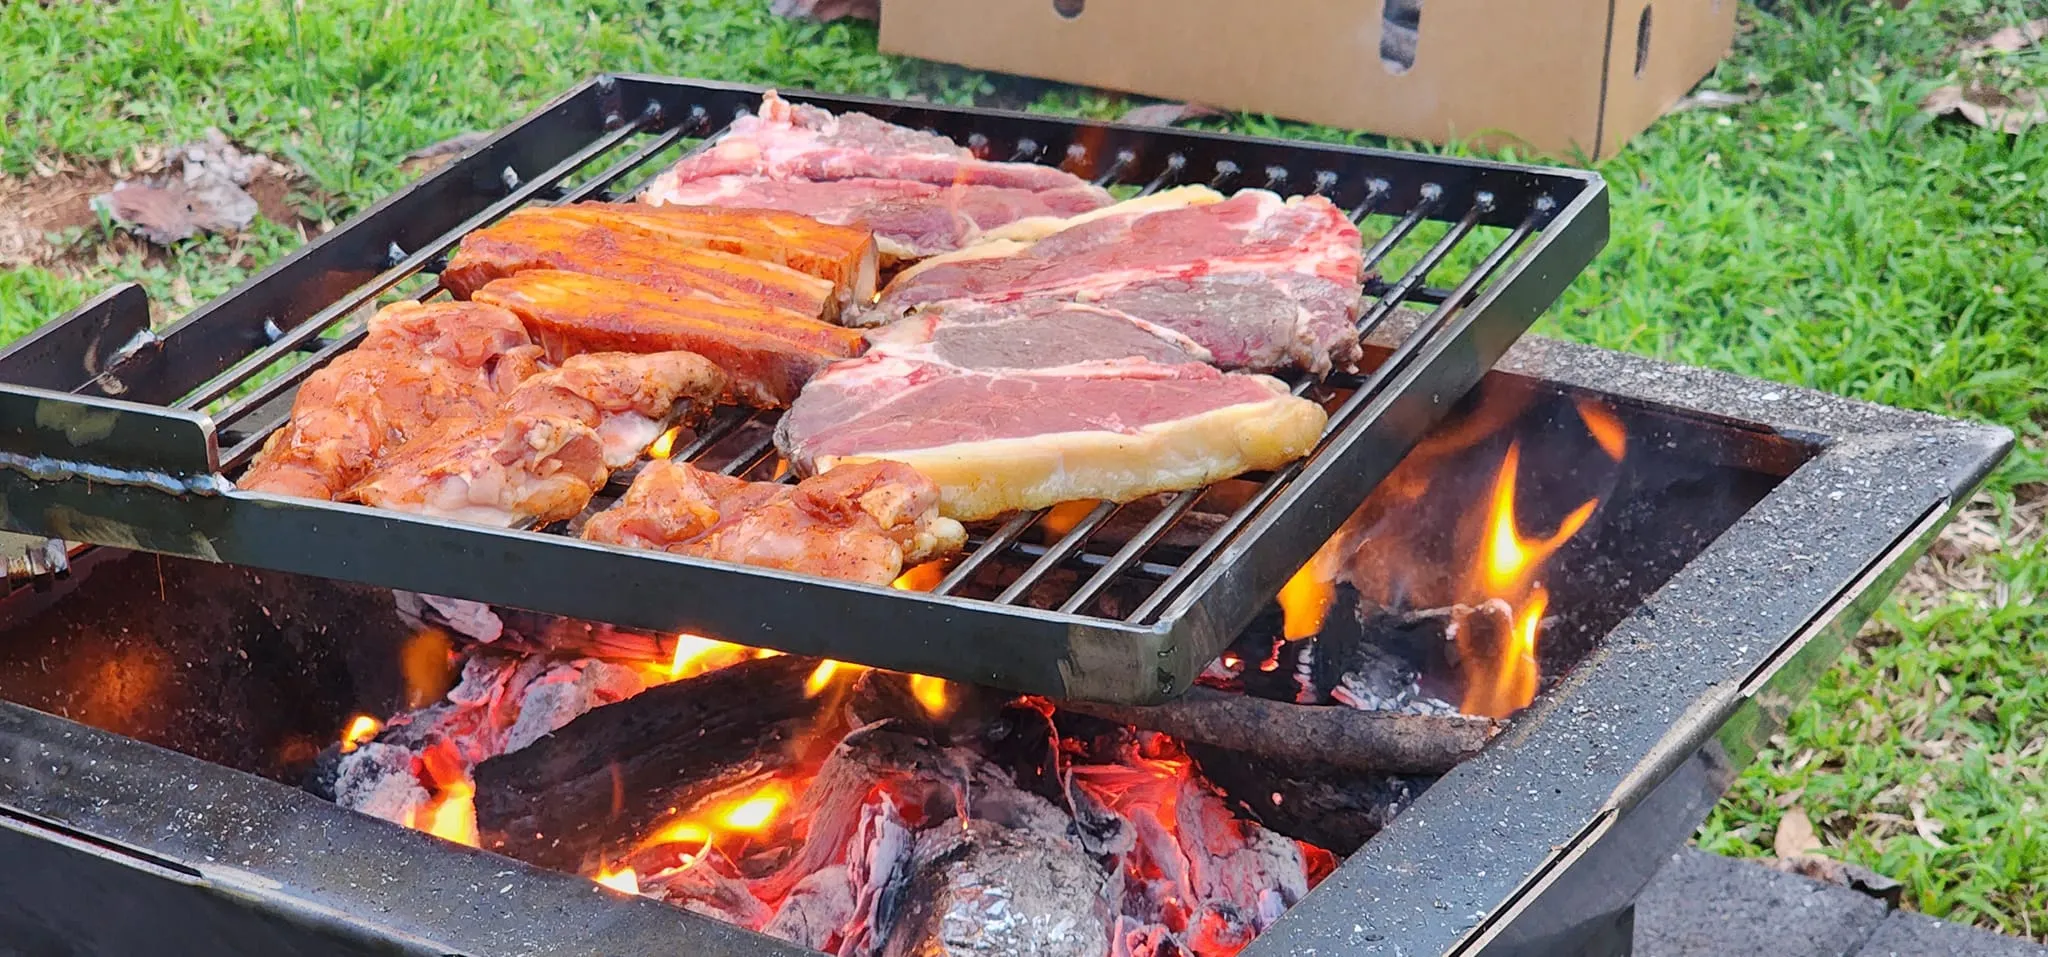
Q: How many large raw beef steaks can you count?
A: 3